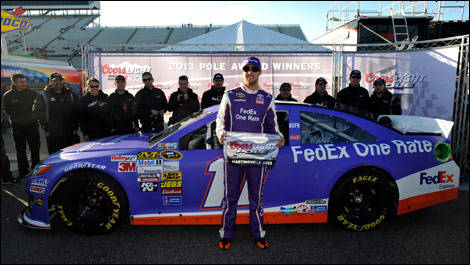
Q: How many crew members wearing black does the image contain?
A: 11